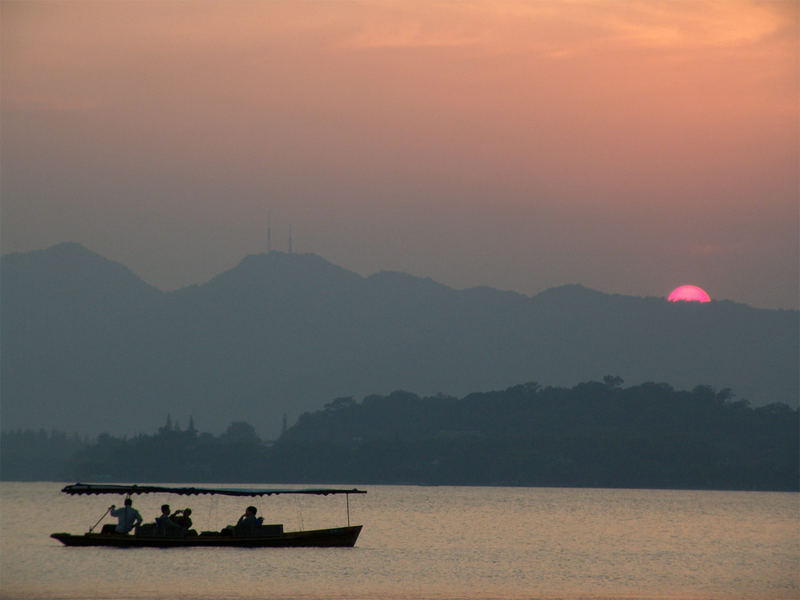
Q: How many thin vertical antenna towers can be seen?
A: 2